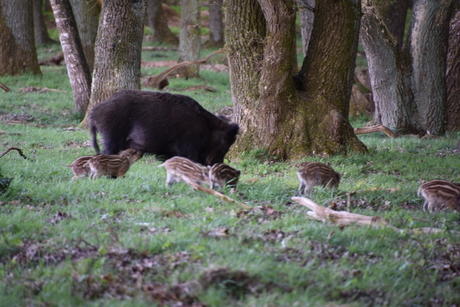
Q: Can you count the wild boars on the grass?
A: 7